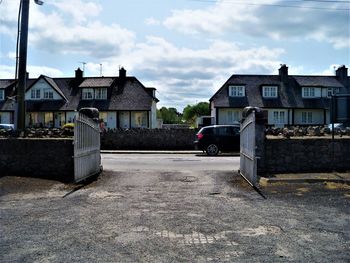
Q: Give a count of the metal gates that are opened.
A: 2